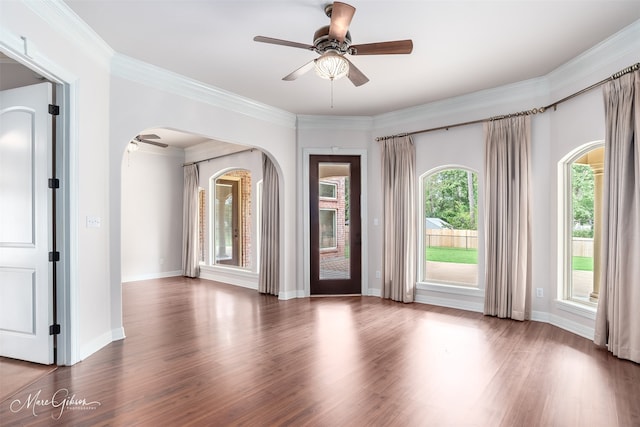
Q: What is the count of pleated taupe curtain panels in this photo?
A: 5